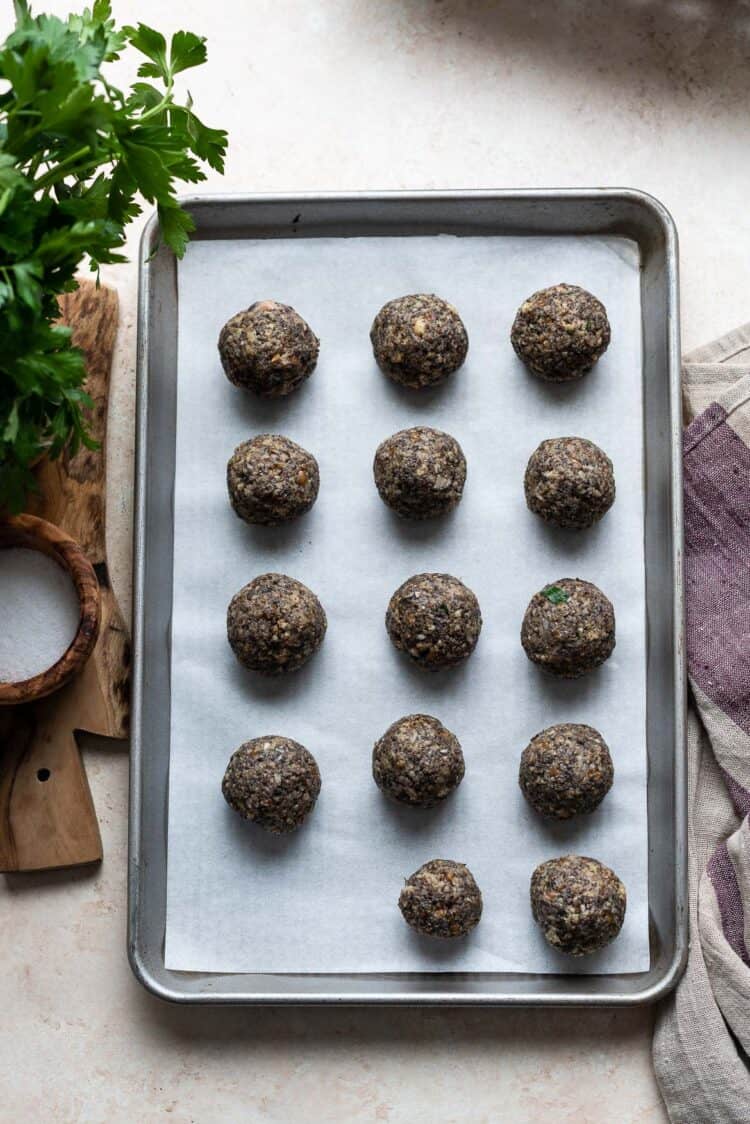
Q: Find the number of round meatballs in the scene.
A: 14